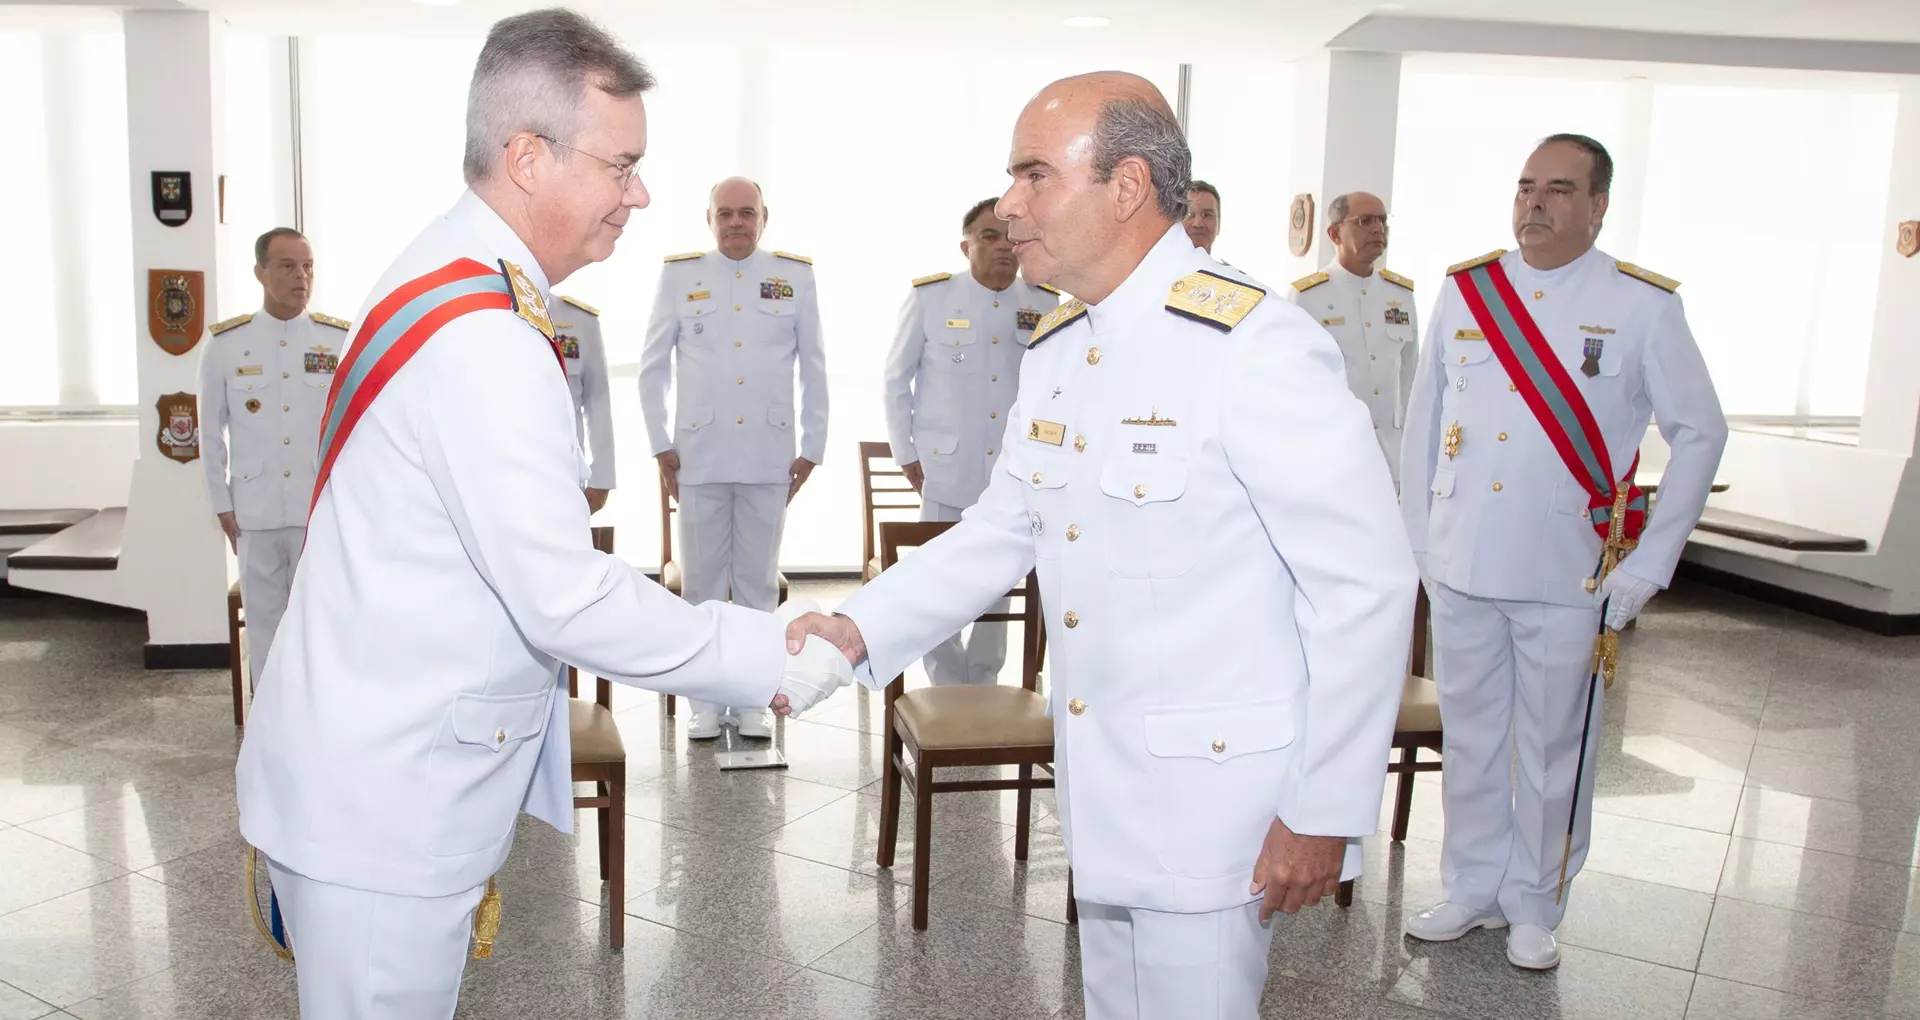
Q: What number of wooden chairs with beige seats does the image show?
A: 6